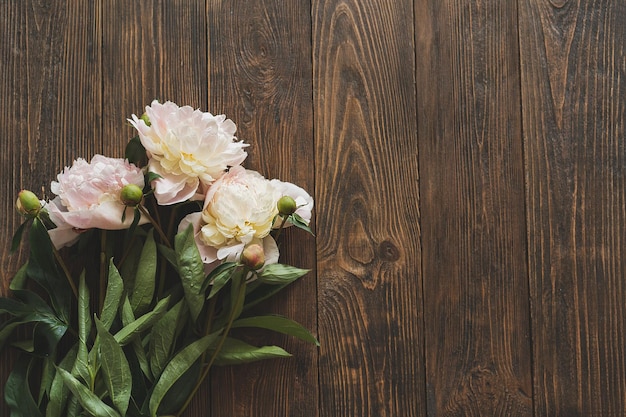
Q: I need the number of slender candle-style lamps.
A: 0